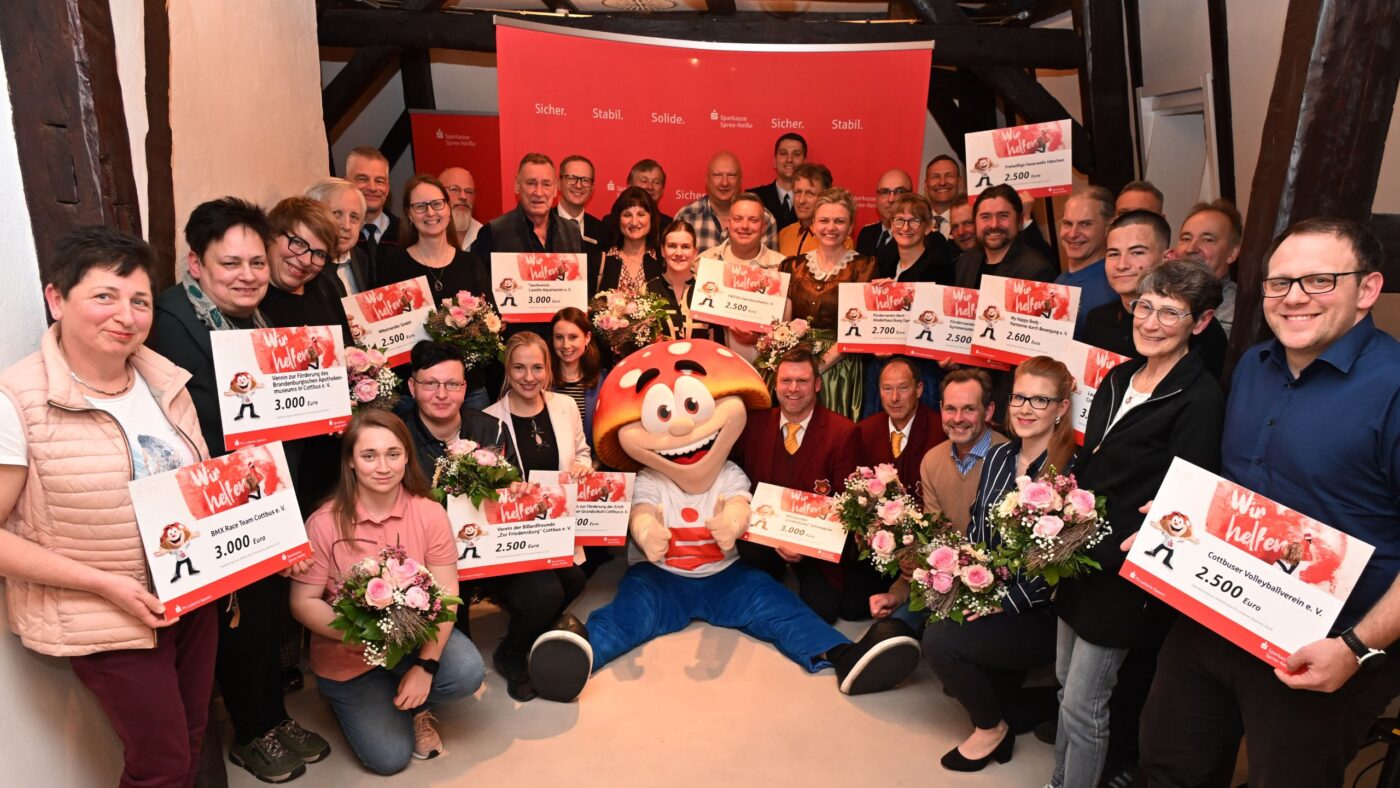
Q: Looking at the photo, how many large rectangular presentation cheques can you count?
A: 14